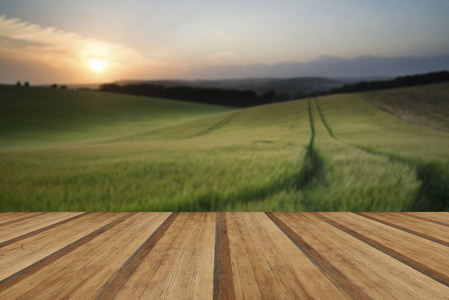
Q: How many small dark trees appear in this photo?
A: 4